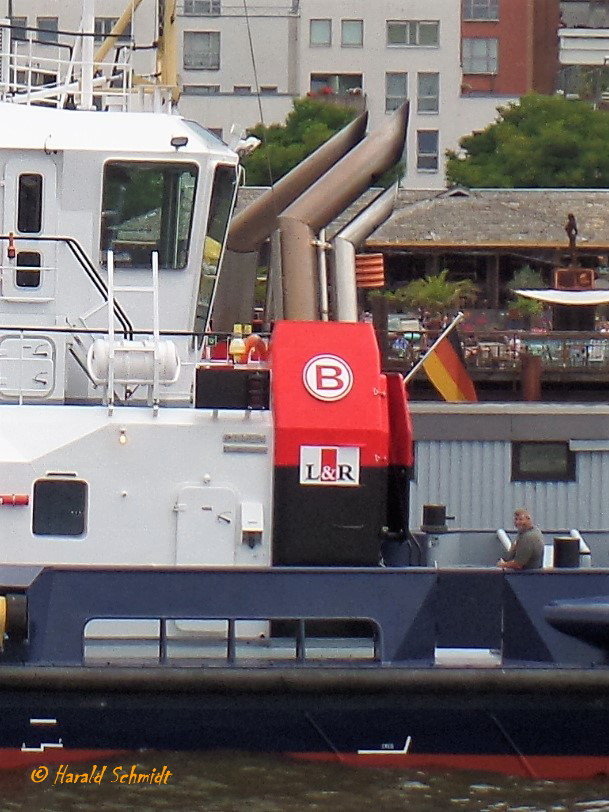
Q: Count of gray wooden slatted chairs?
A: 0